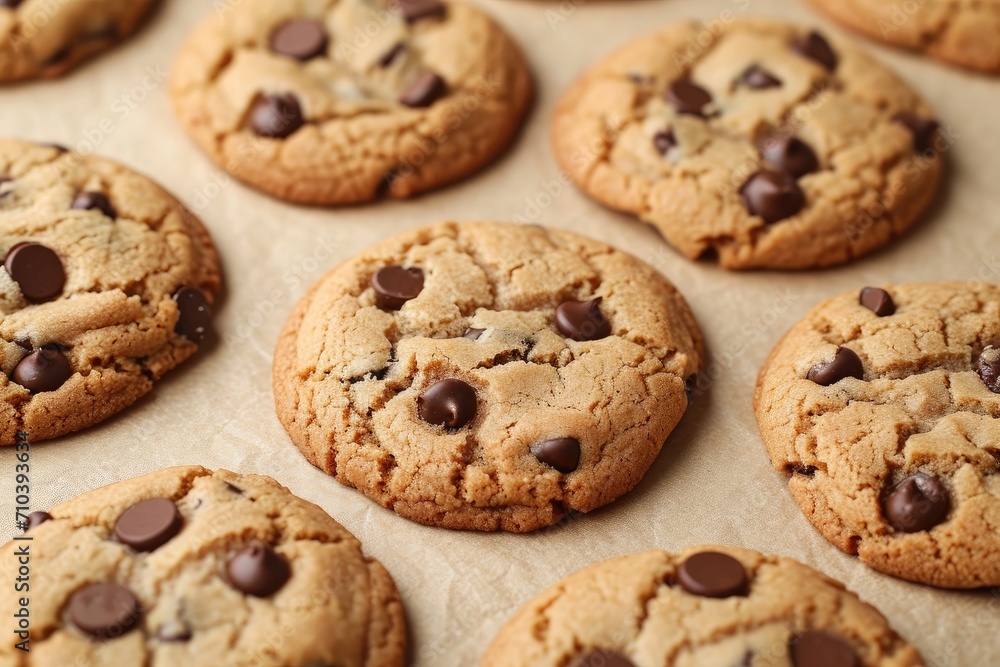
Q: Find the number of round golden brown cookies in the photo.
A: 9